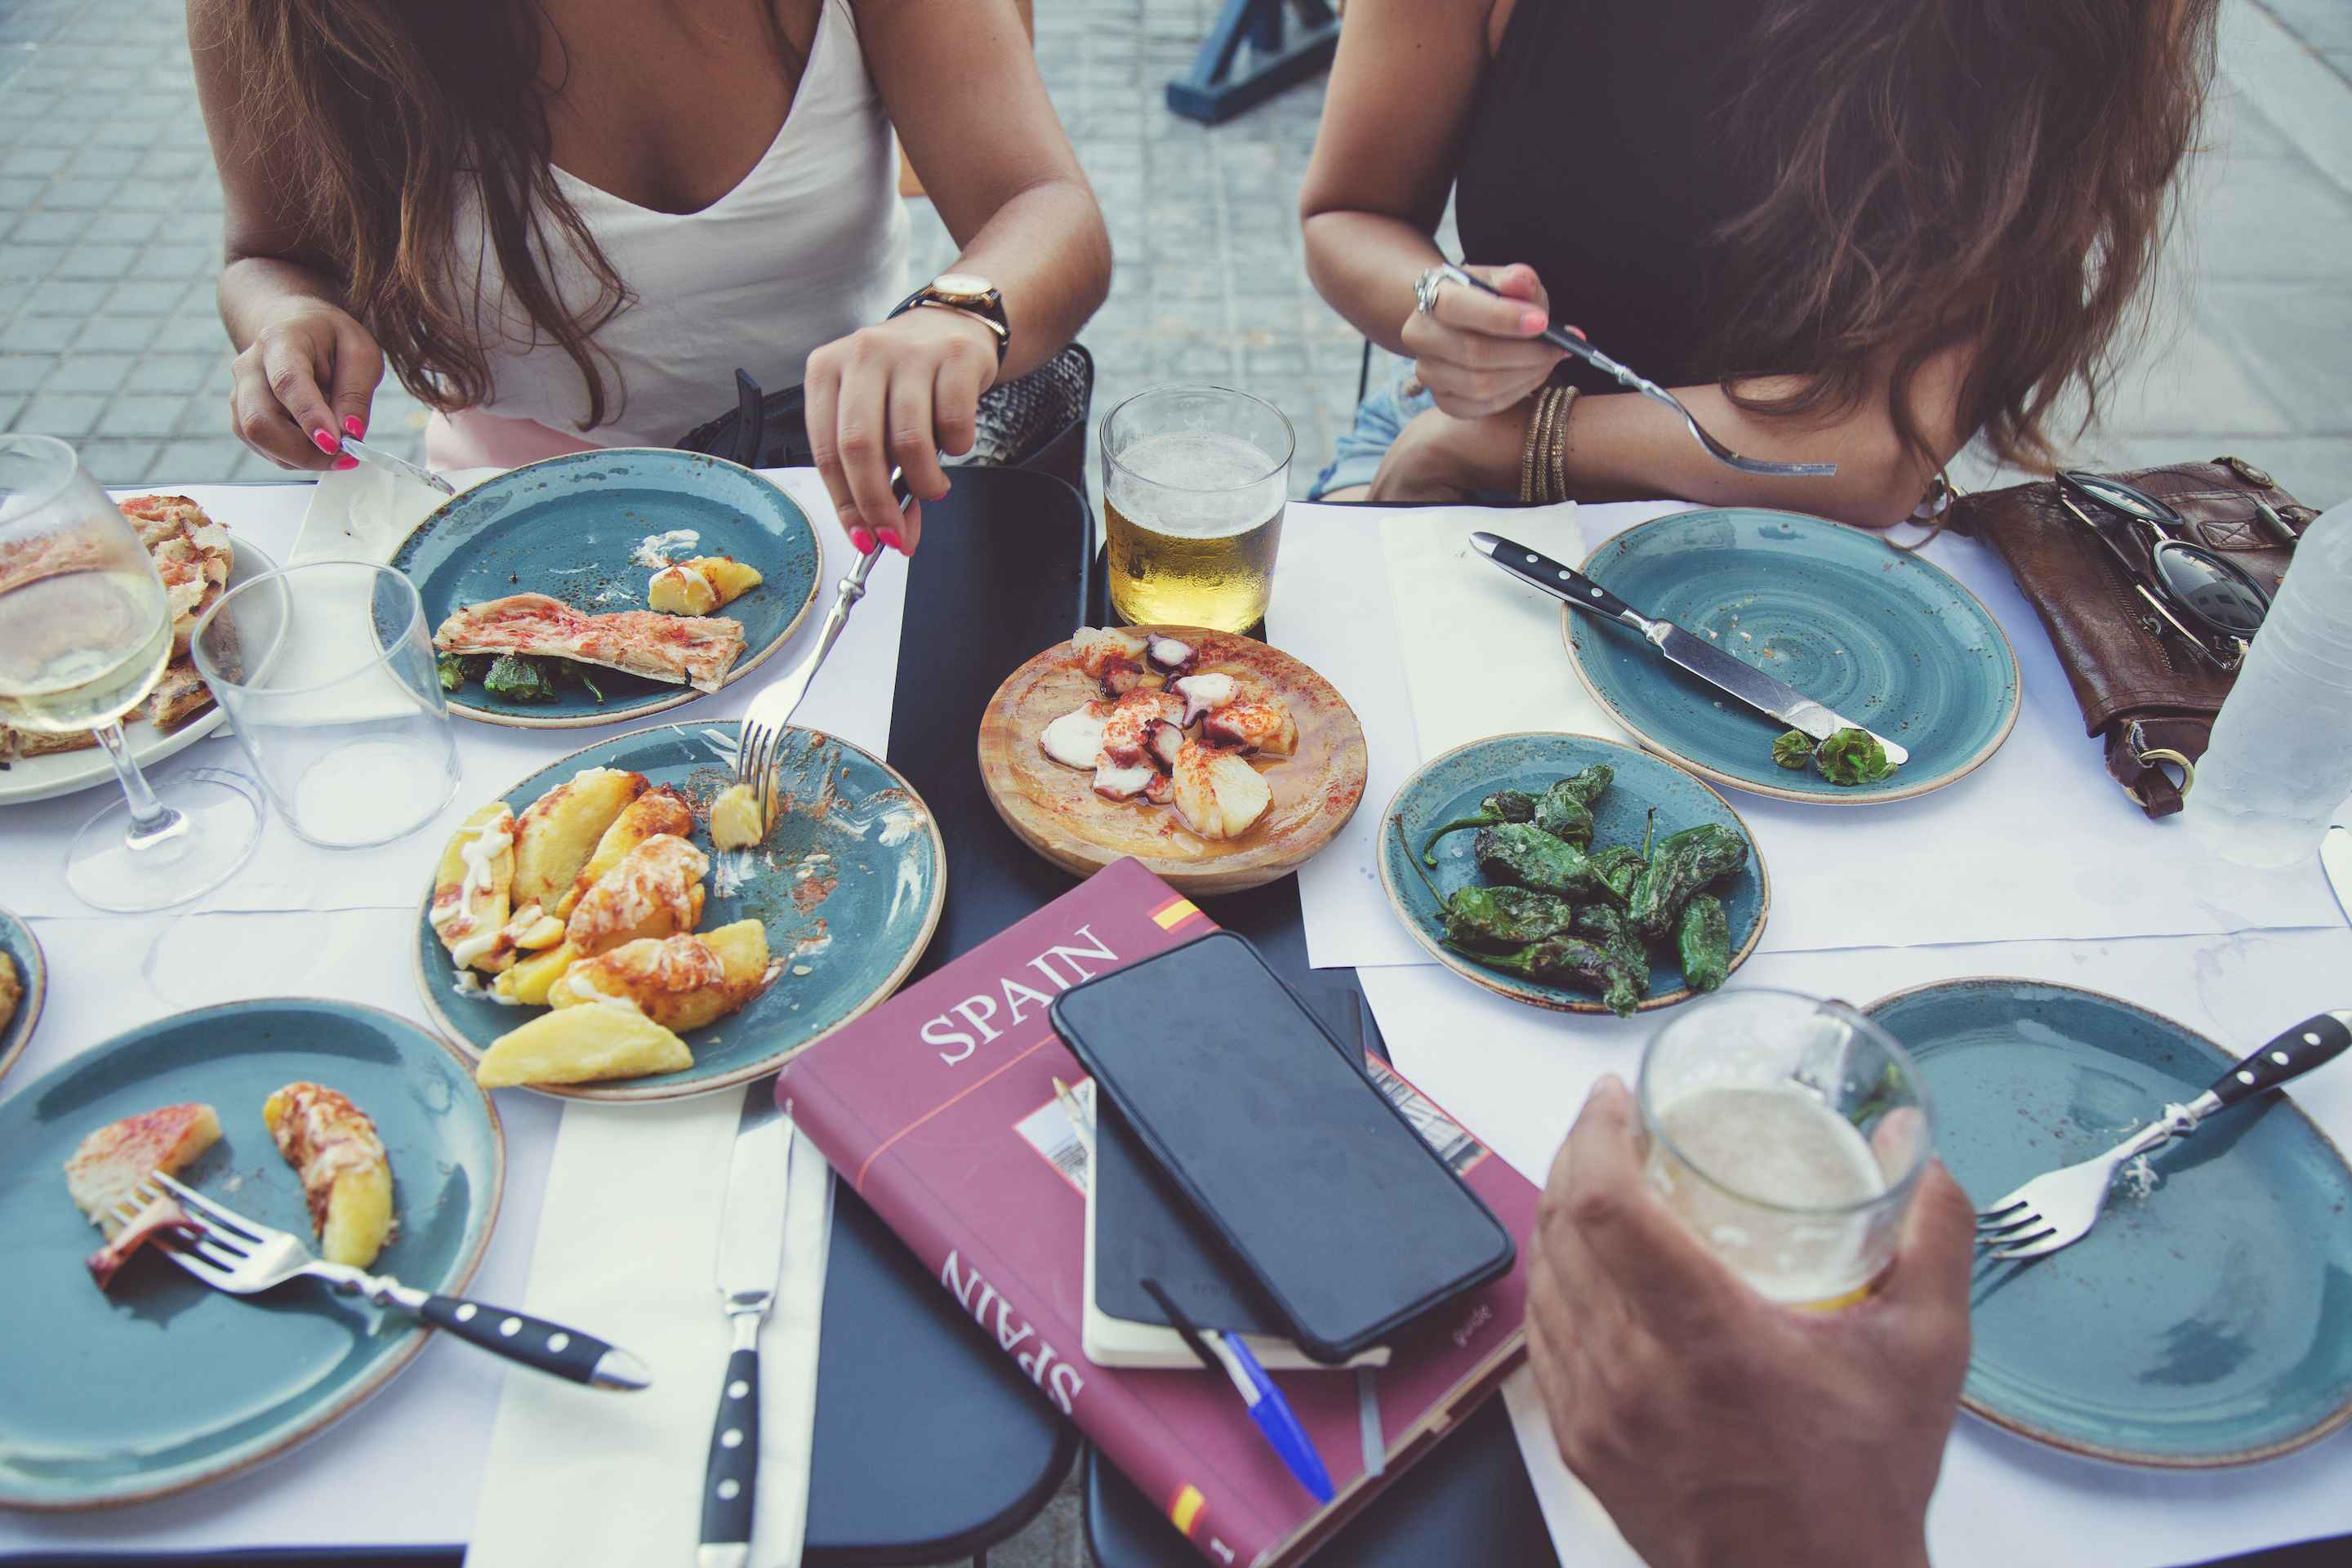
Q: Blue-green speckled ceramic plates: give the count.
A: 7